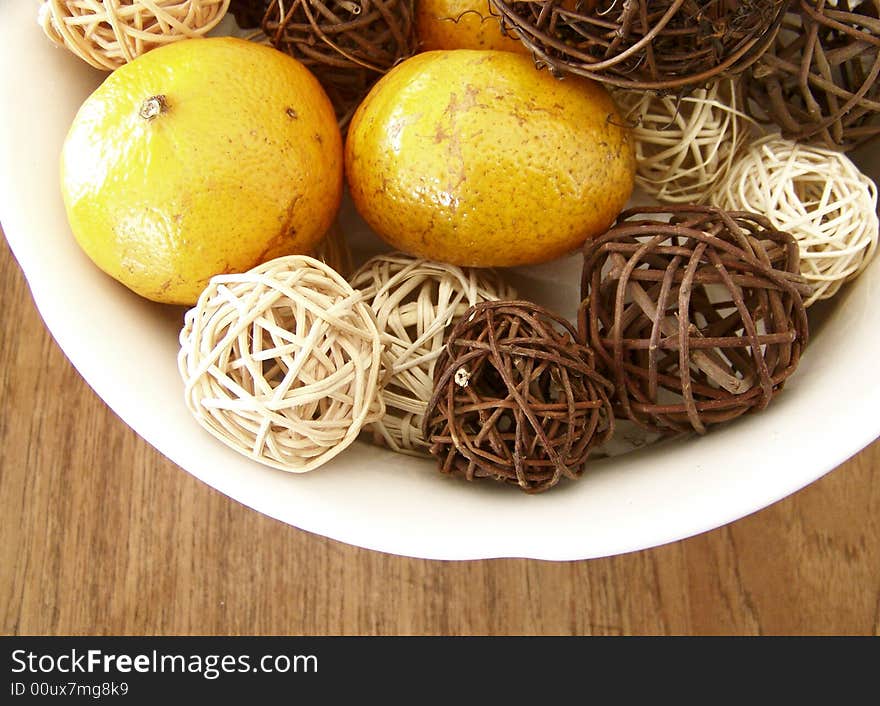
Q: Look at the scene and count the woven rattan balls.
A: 10